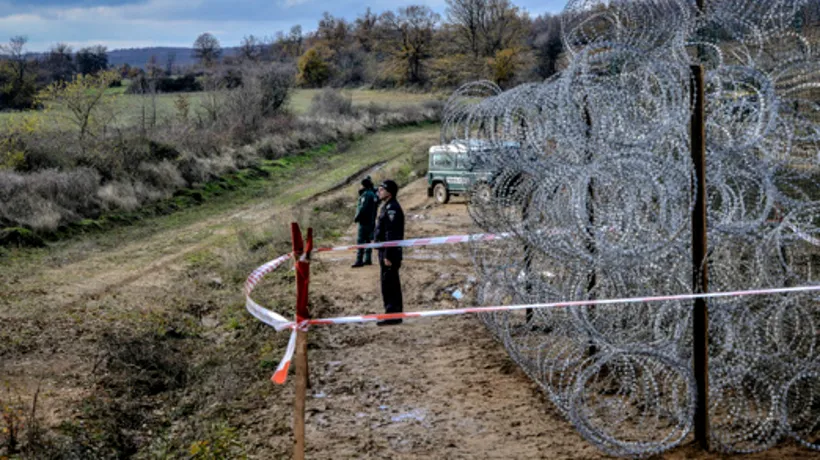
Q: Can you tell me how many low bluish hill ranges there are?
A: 1